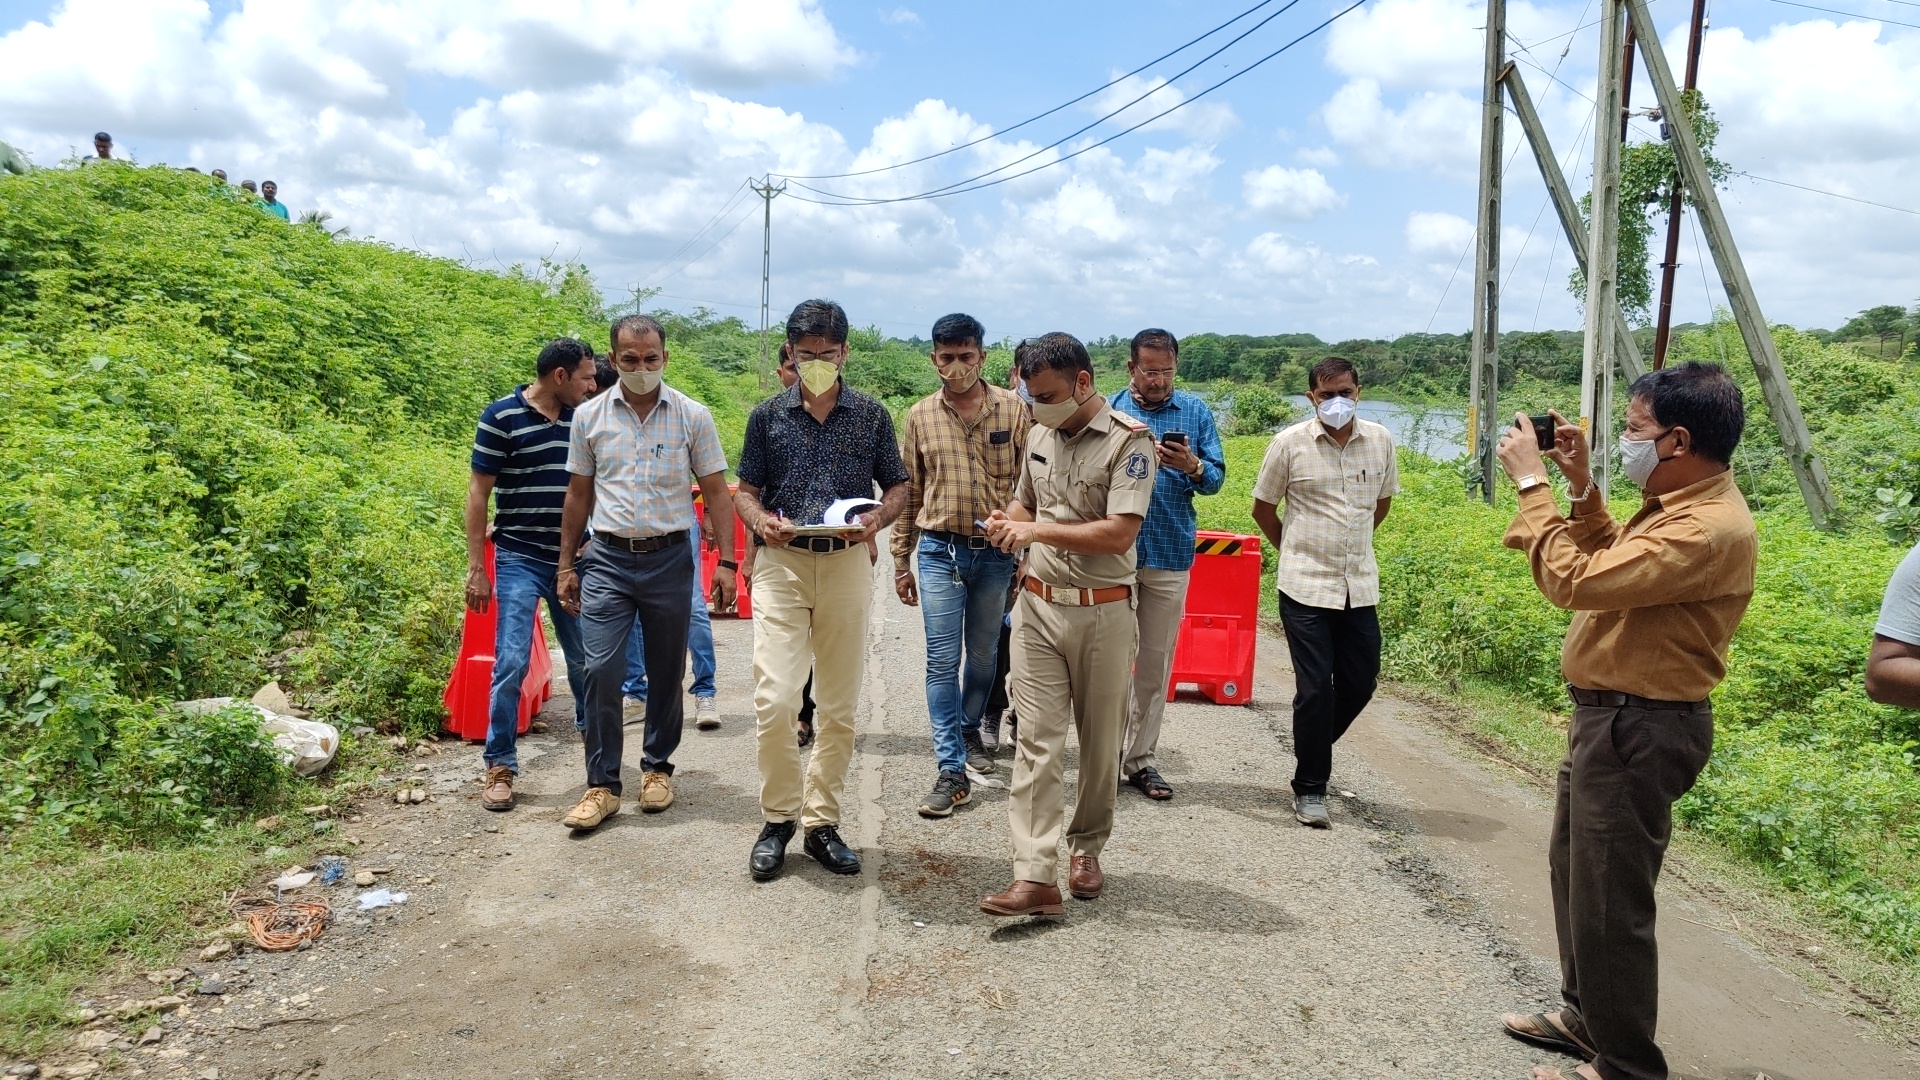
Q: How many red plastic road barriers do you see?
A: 3